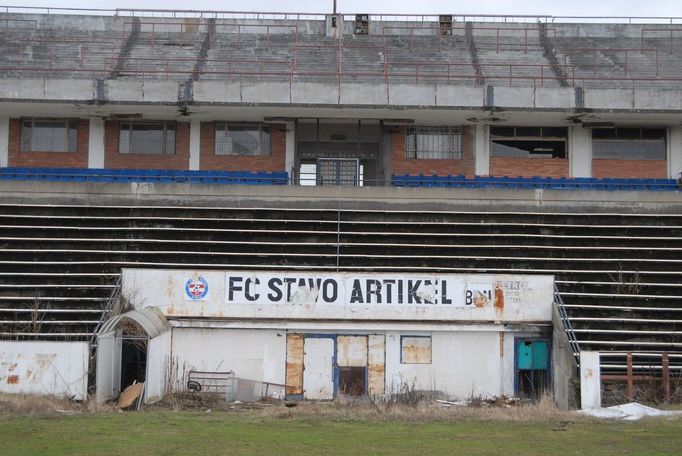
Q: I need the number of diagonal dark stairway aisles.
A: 4